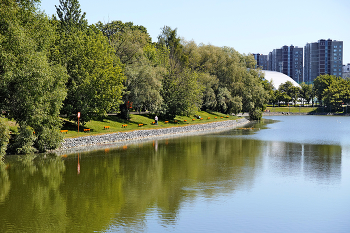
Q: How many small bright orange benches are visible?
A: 15